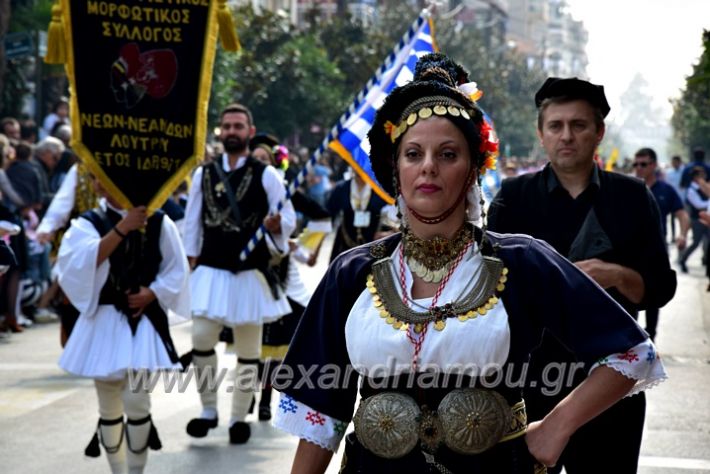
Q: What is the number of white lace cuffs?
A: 2